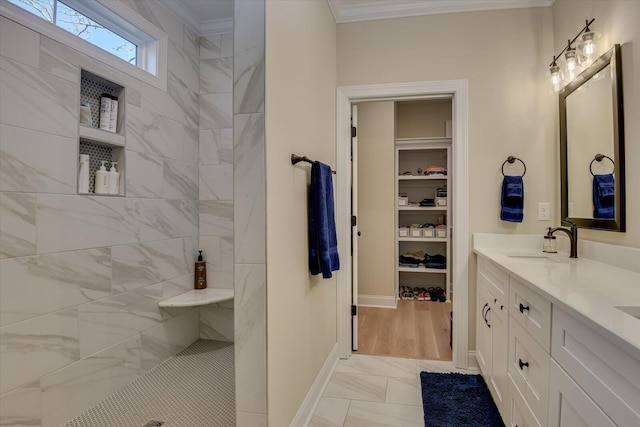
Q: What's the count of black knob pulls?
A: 2